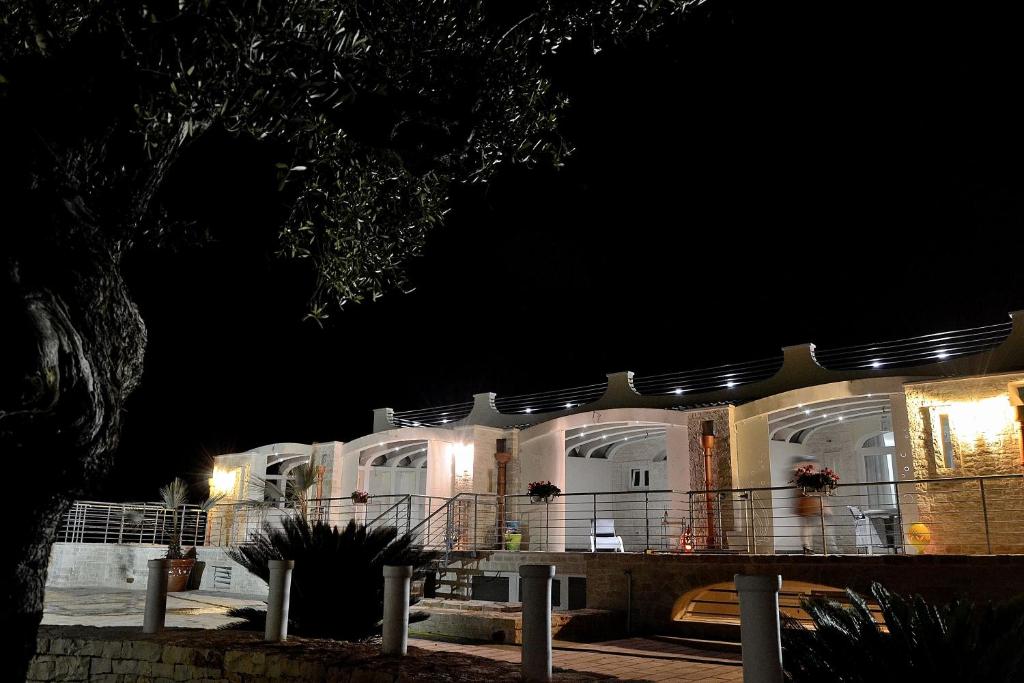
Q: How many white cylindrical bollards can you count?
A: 5